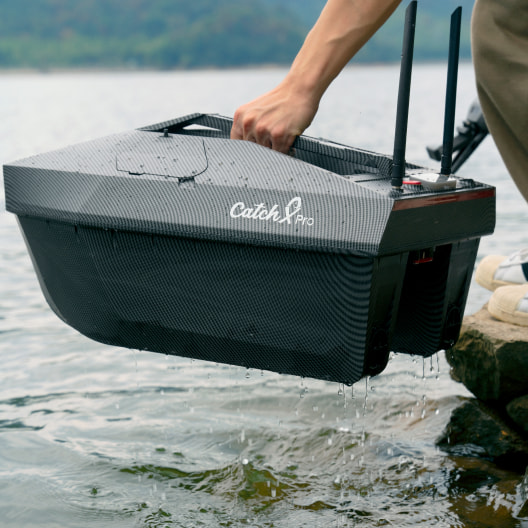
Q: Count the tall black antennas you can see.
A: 2